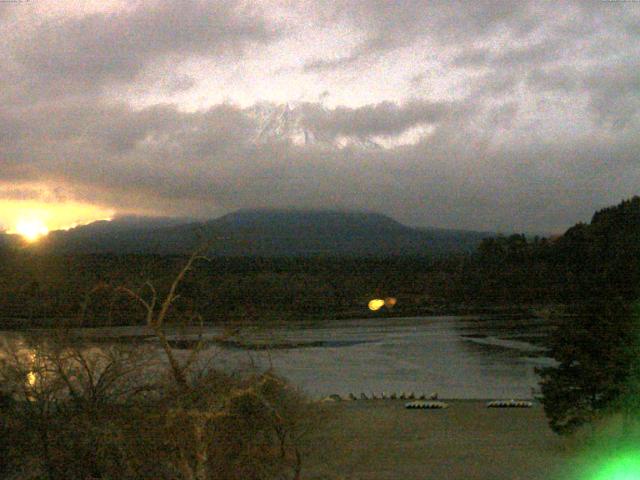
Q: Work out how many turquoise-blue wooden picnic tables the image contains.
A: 0